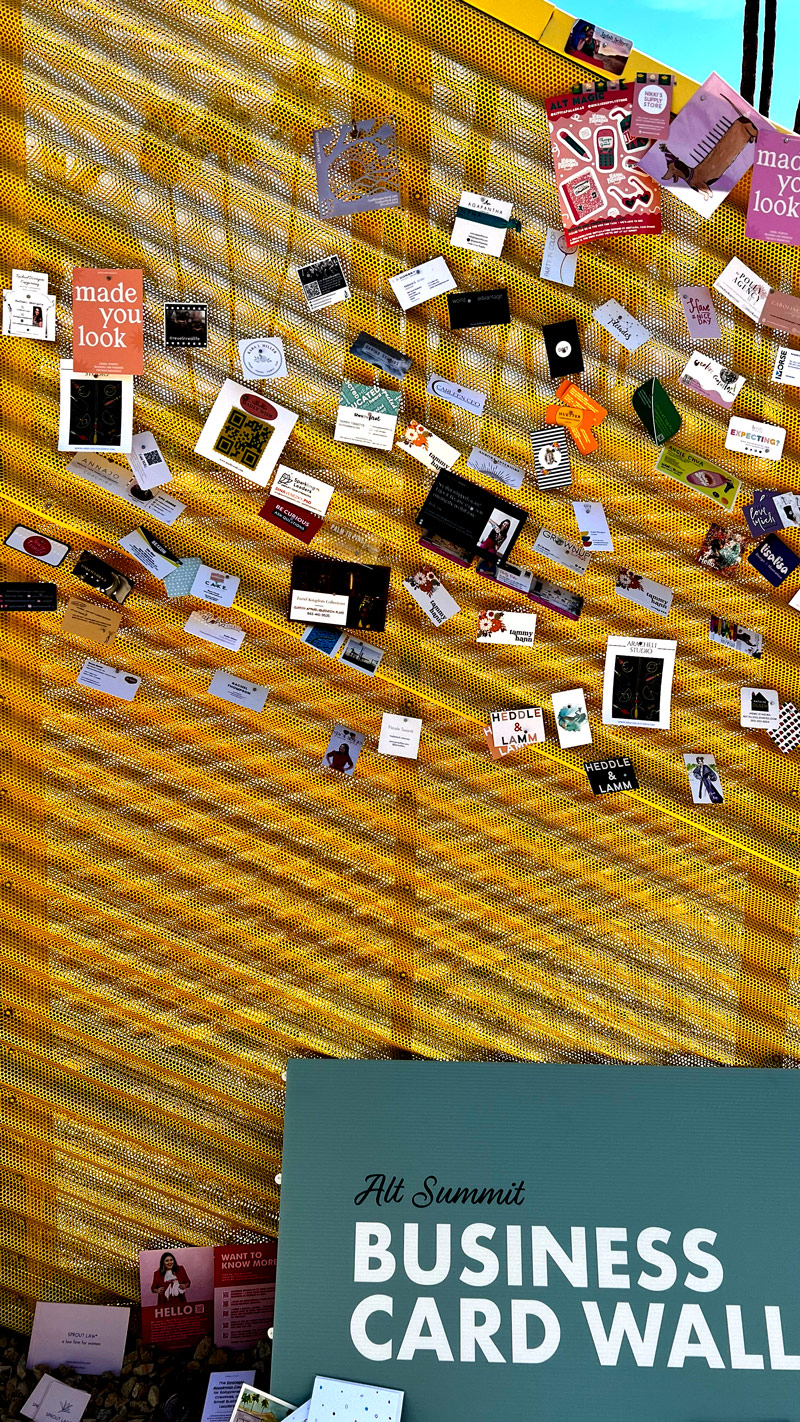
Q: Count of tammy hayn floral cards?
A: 4